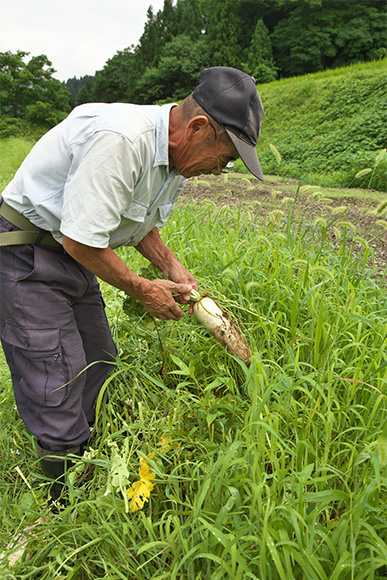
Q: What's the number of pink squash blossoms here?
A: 0